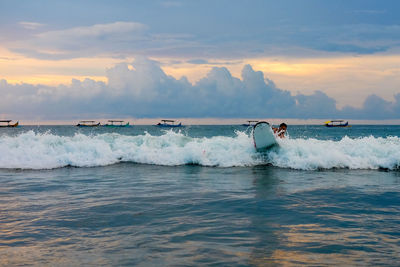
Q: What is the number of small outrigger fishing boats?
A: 6